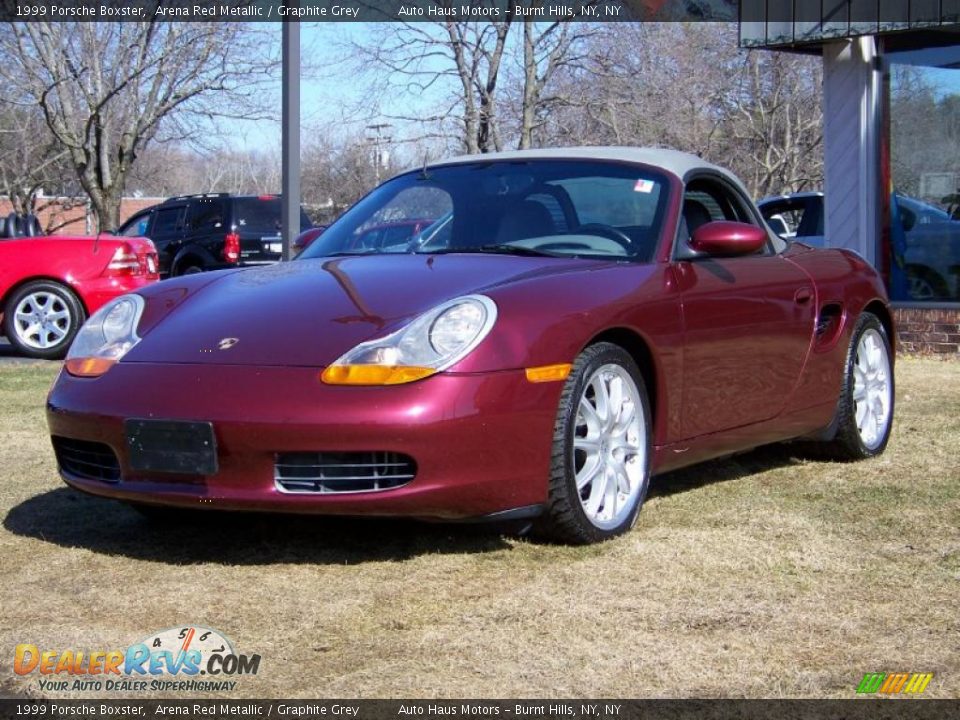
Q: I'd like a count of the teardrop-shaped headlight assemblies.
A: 2